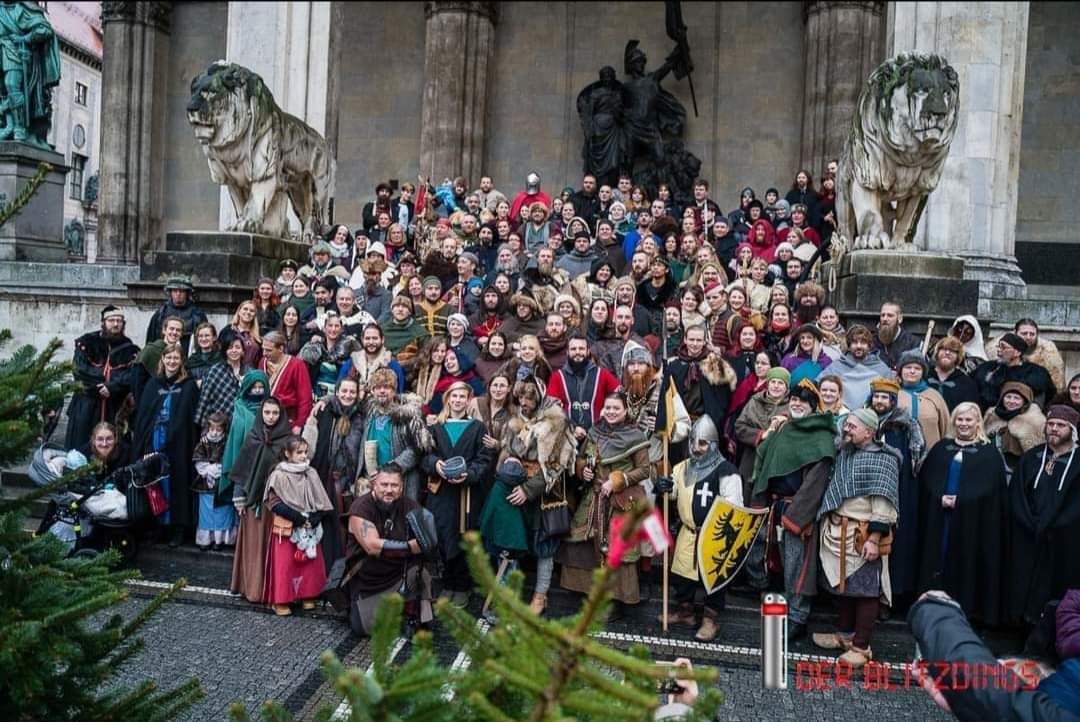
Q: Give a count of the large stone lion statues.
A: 2